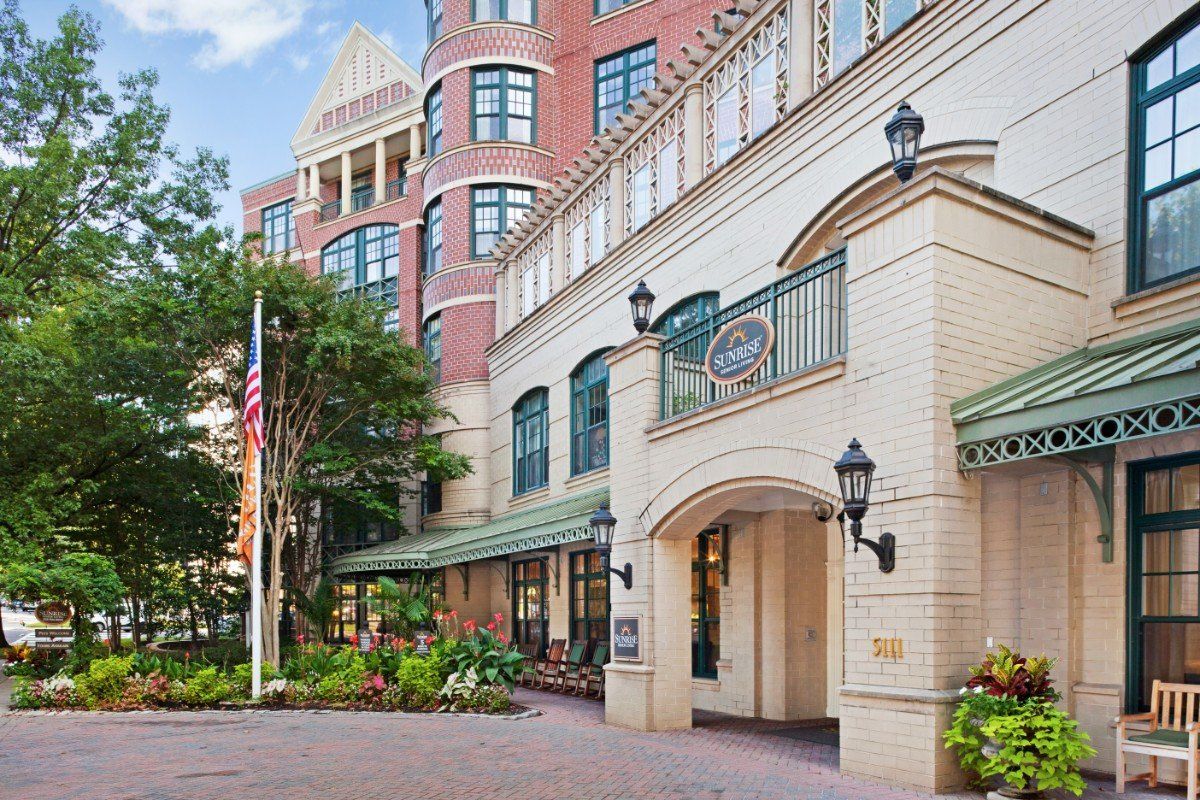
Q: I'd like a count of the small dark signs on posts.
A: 2